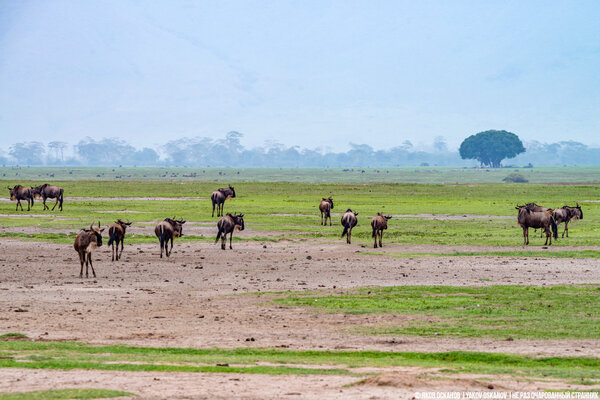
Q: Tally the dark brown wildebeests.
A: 13